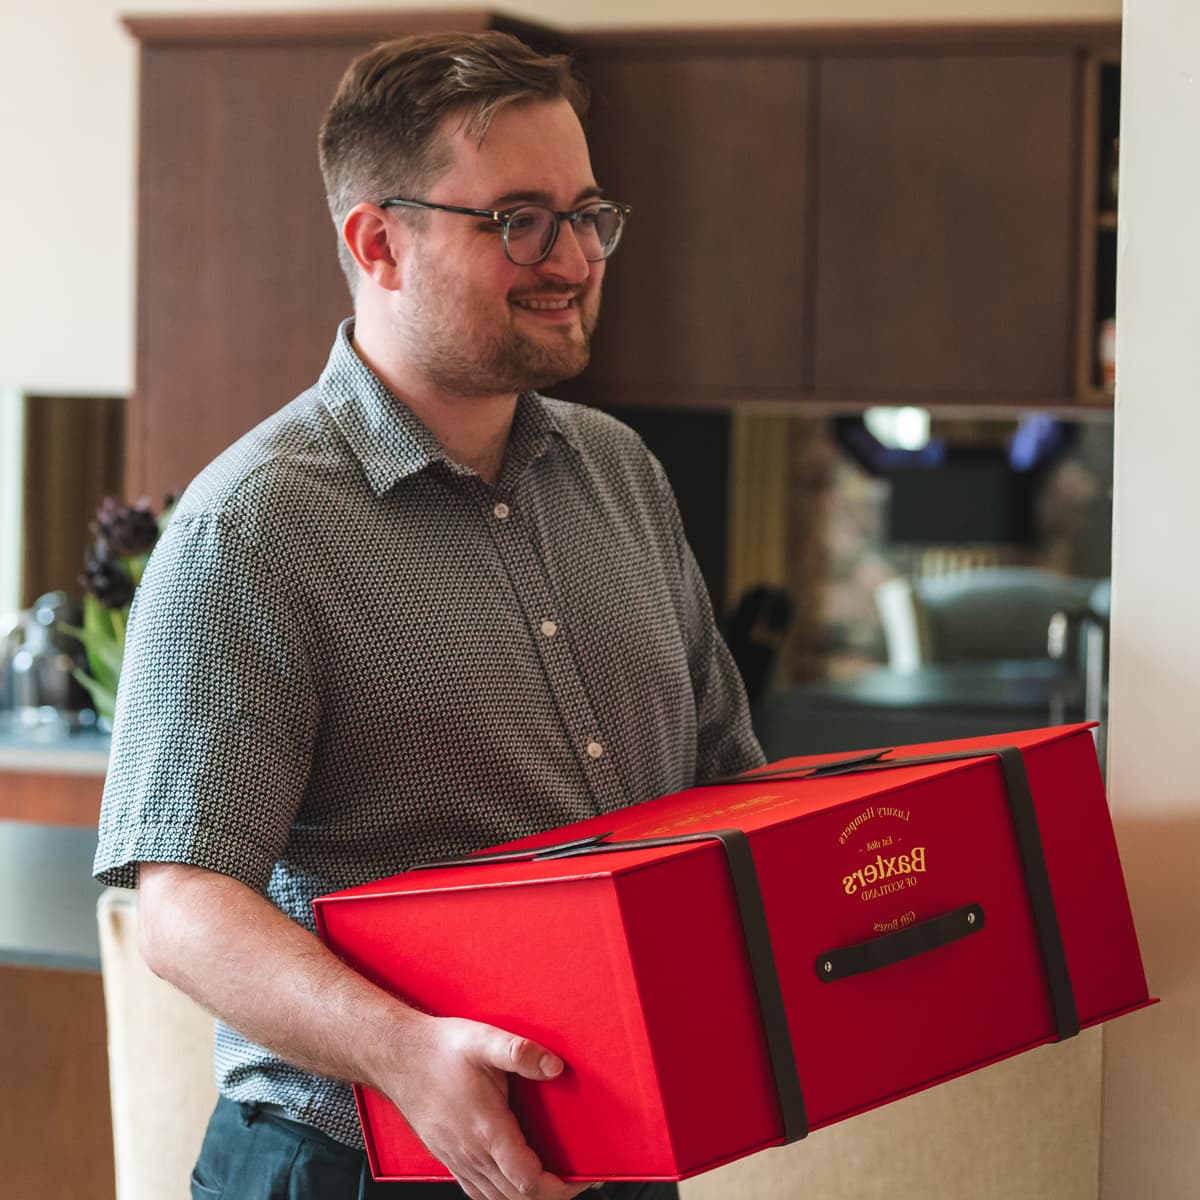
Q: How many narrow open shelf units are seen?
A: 1